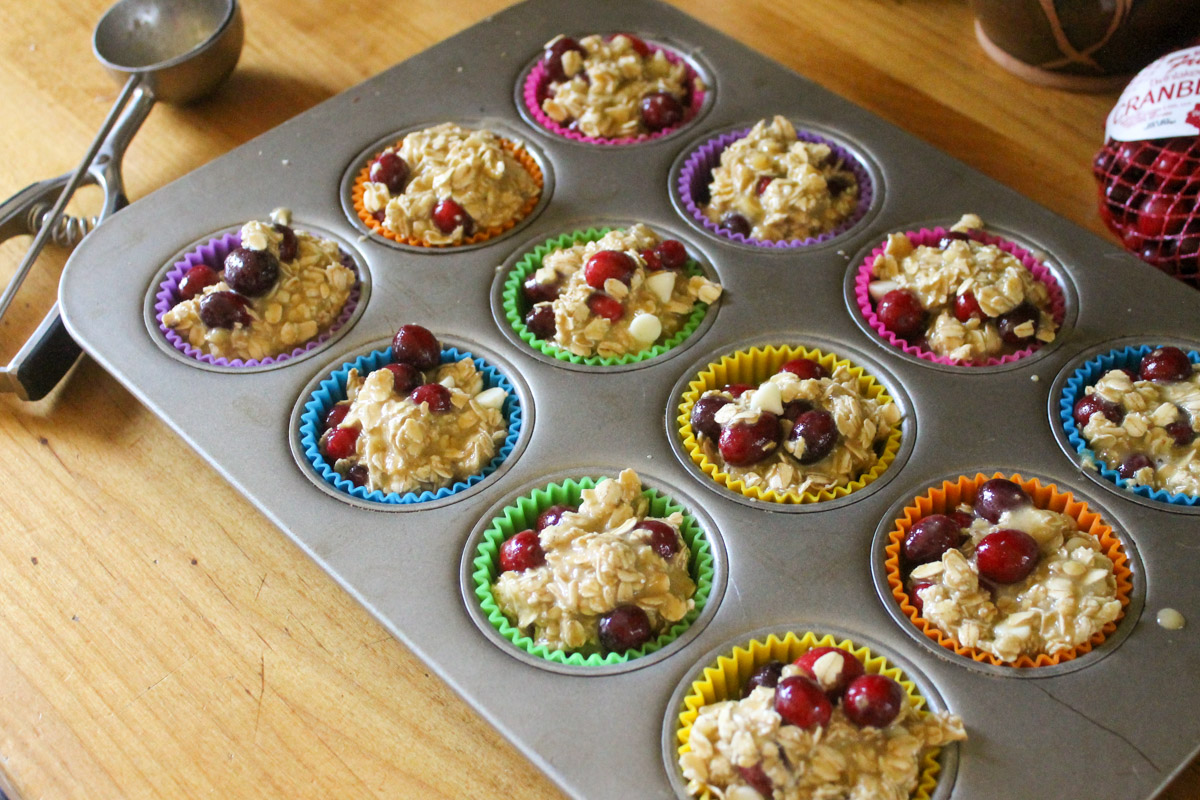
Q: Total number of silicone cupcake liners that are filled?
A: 12